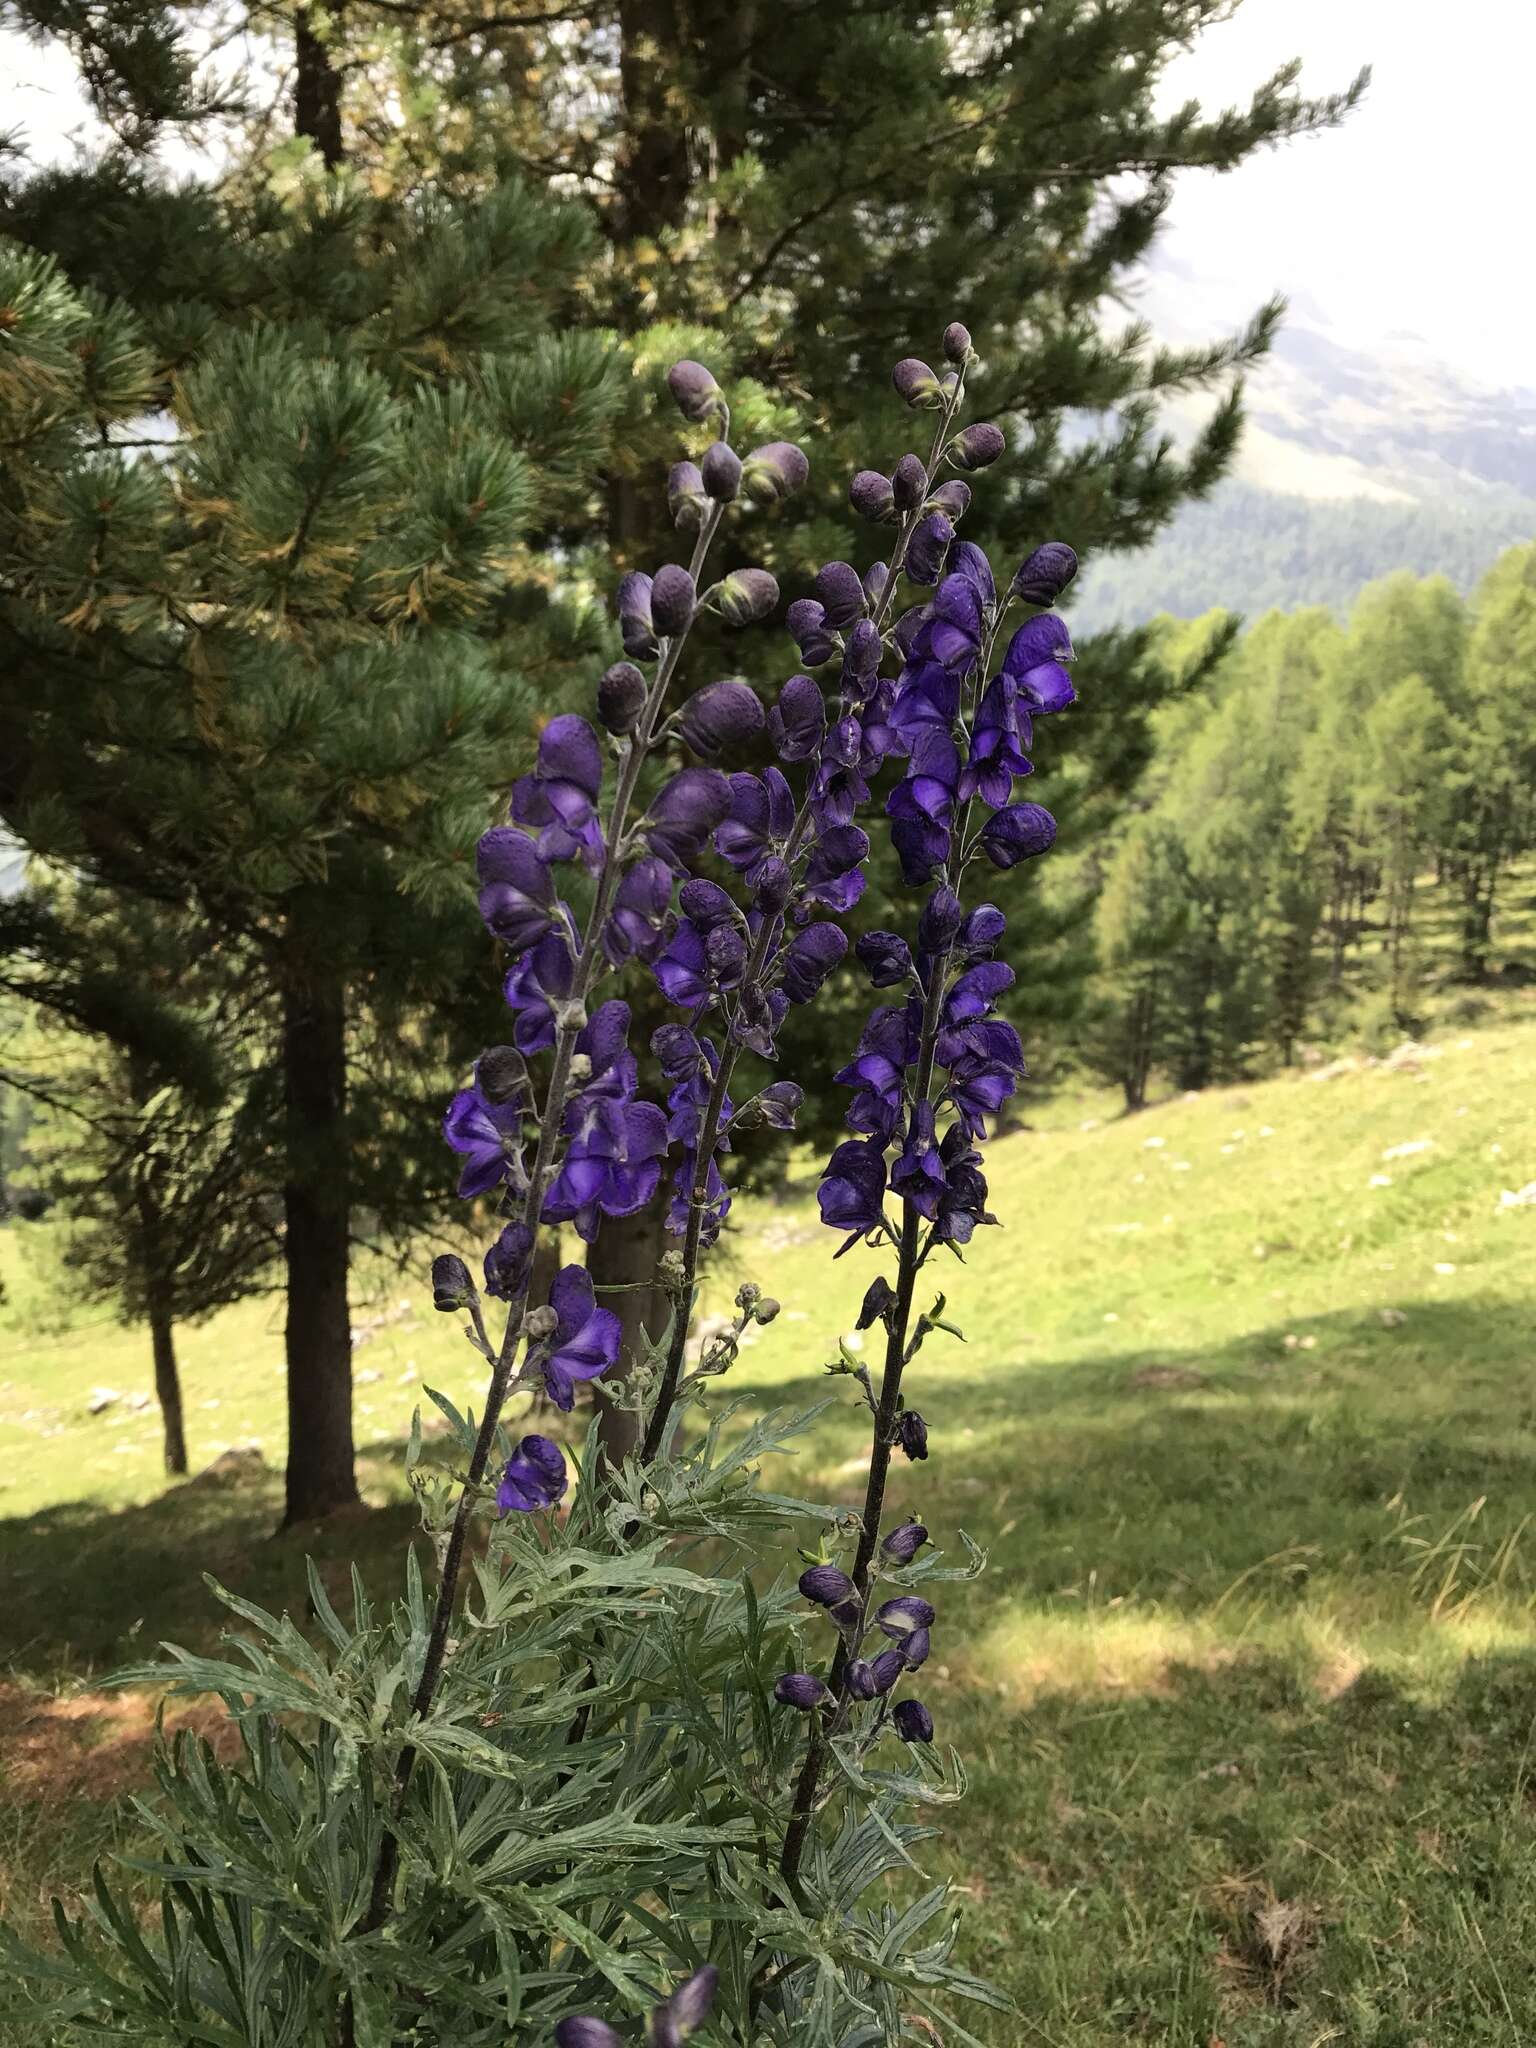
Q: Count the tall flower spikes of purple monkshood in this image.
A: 3